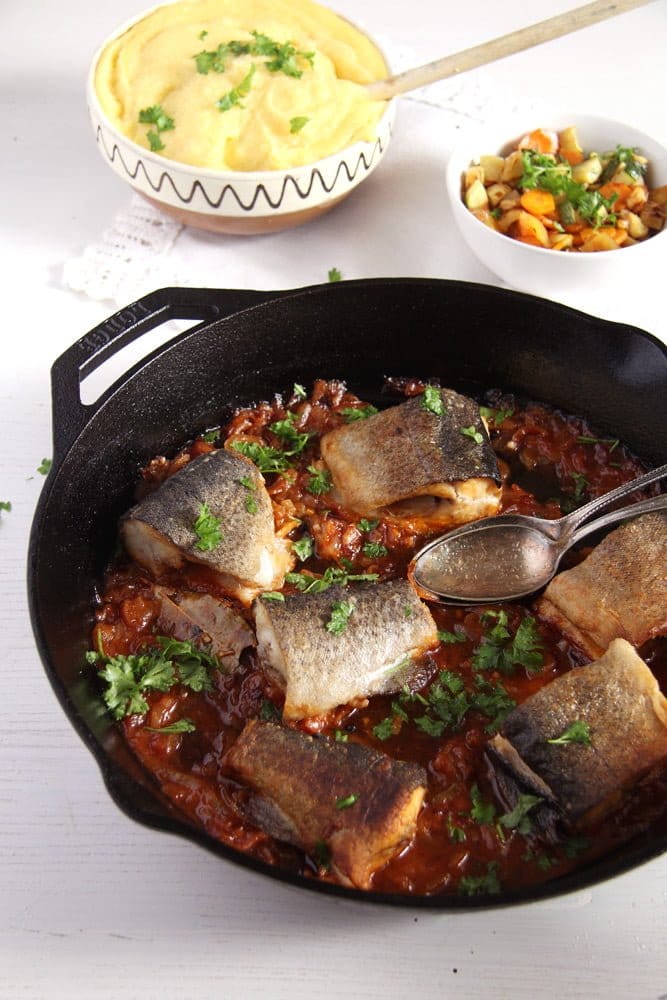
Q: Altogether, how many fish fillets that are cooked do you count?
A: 6